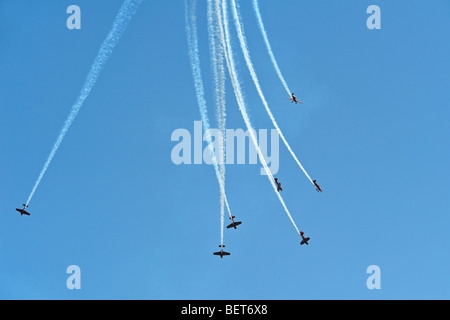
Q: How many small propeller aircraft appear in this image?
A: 7